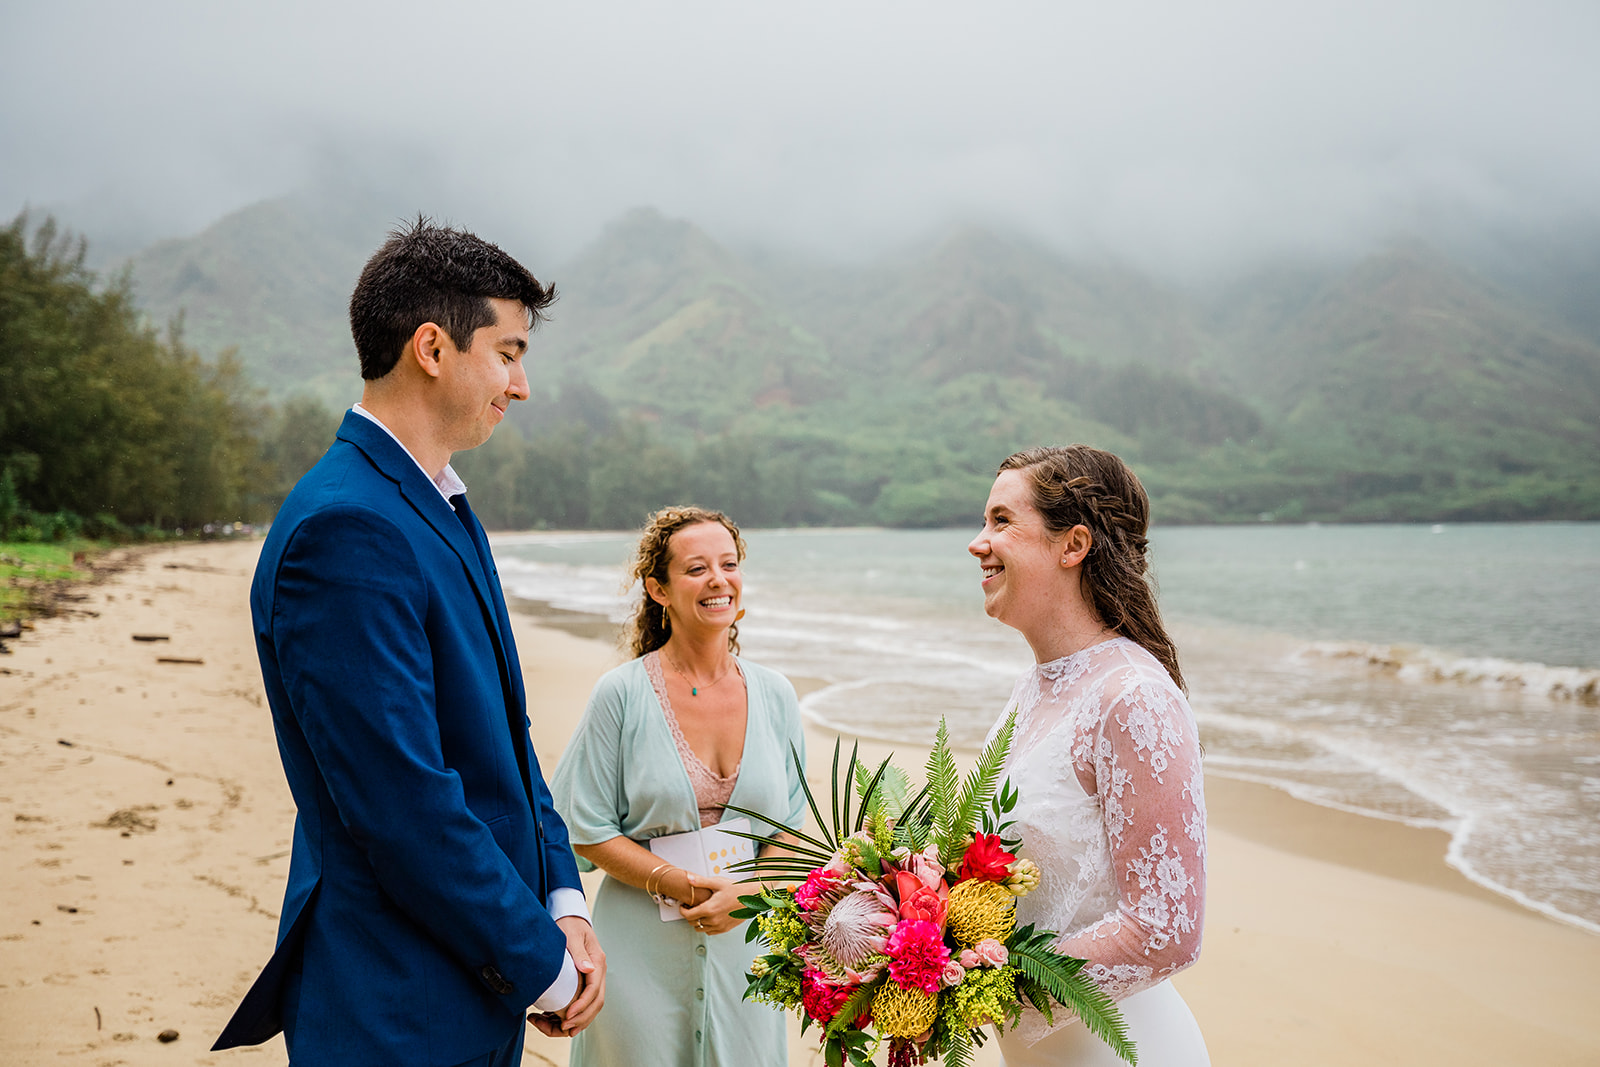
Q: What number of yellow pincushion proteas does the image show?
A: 2